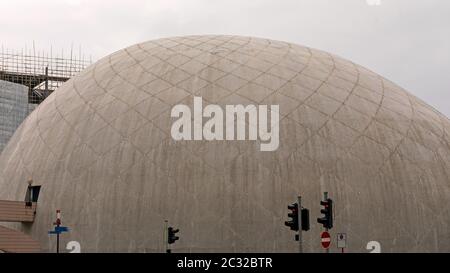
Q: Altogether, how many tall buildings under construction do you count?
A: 1